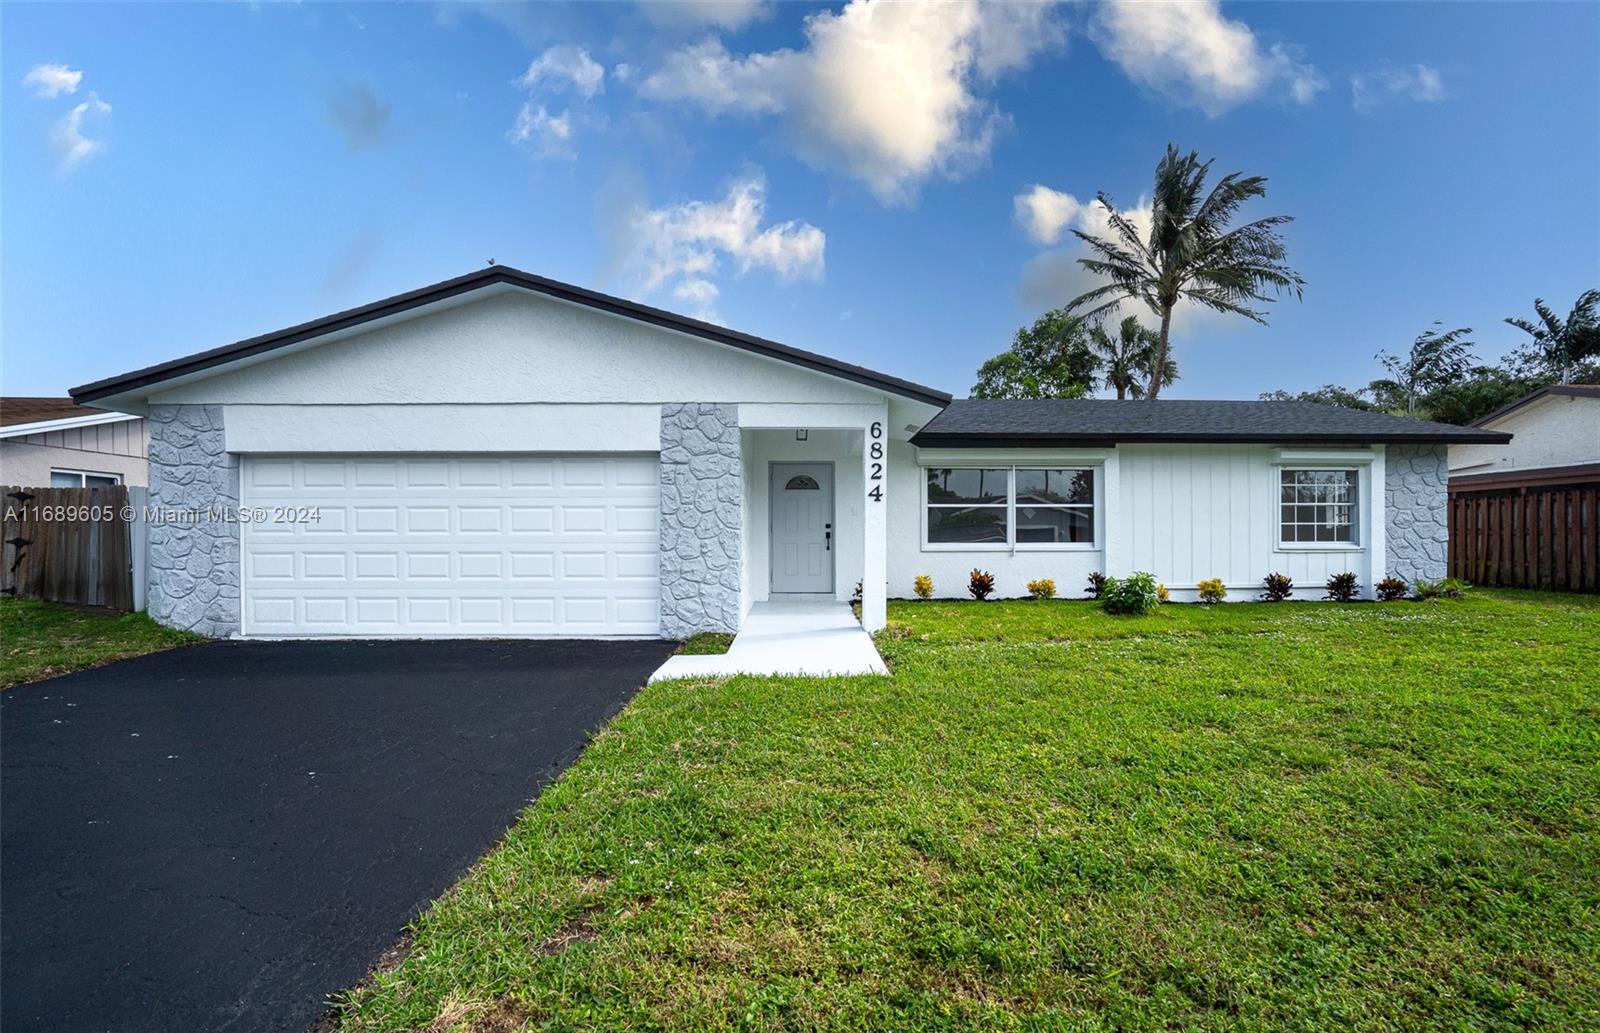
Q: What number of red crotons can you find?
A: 5